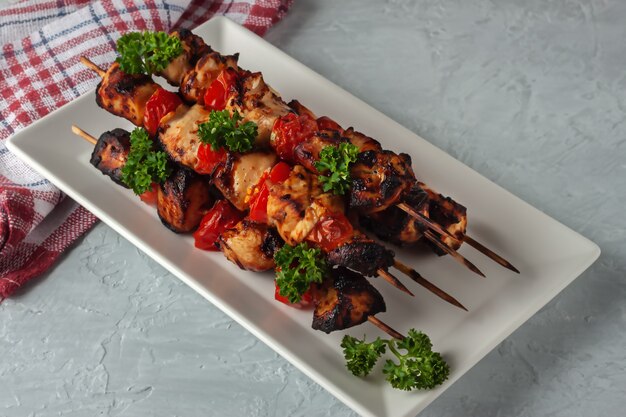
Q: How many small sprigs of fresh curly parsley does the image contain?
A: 6